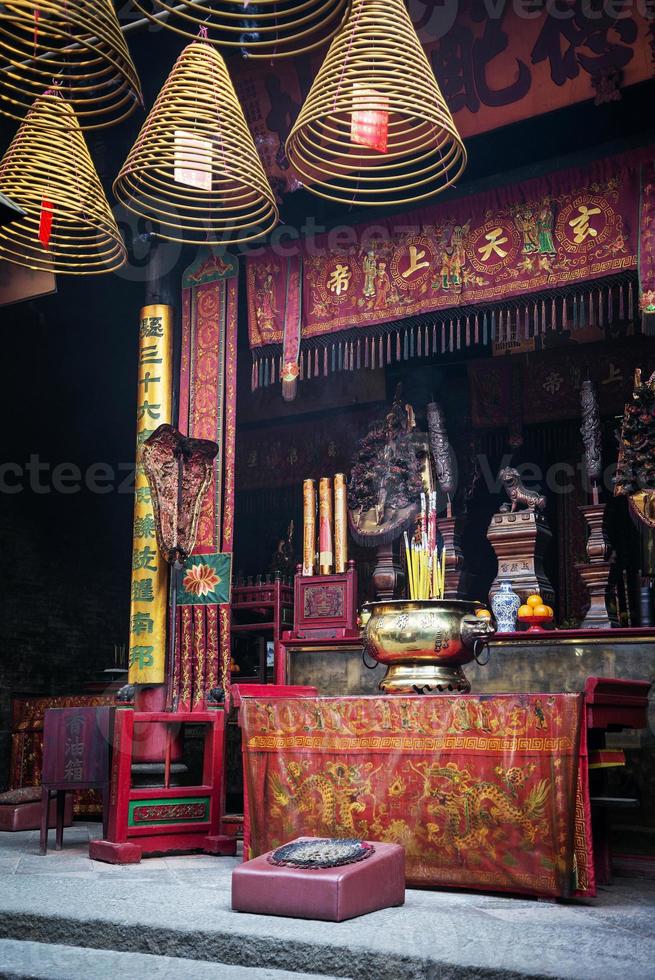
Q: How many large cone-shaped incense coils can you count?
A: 5